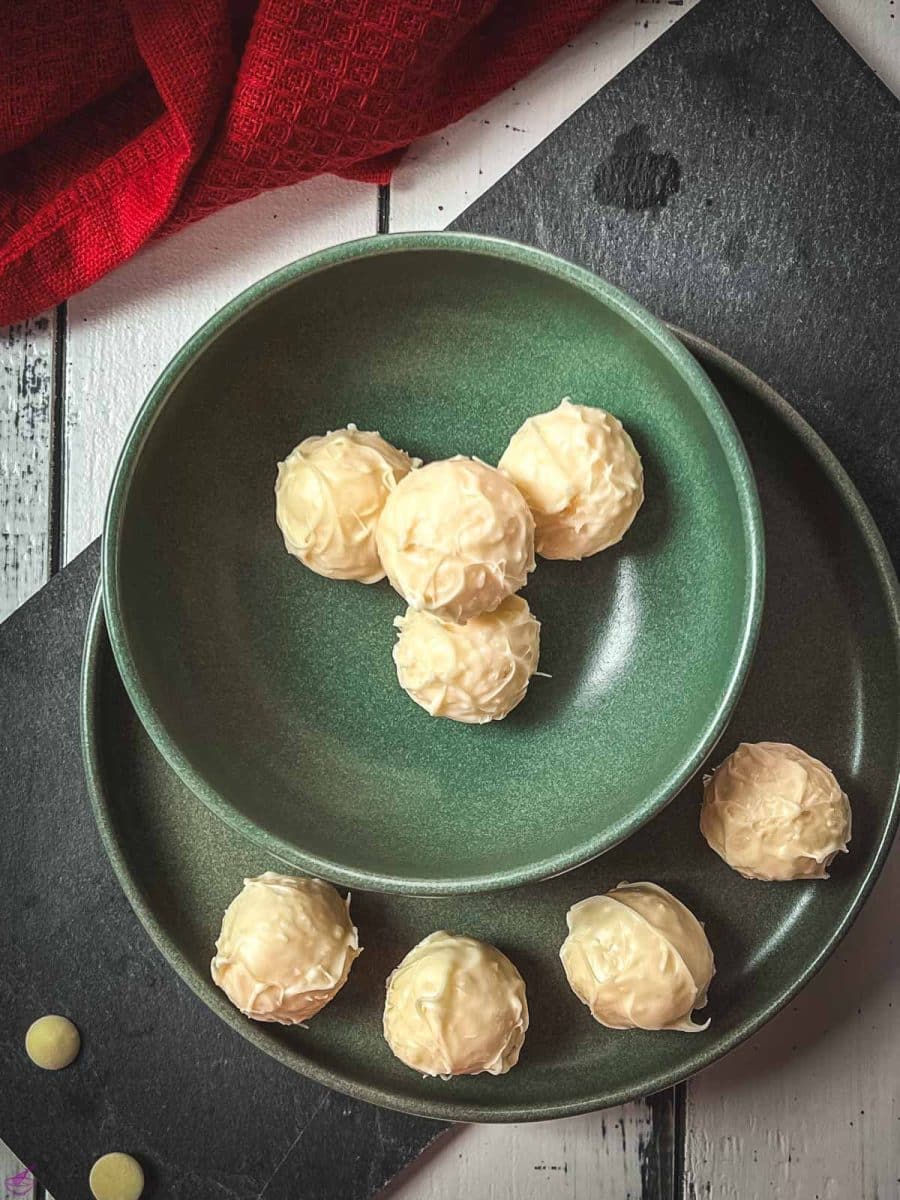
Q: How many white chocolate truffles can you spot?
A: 8